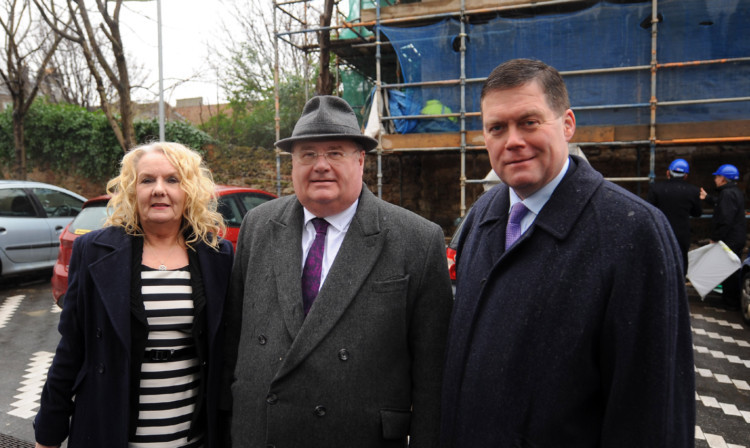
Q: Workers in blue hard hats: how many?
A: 2